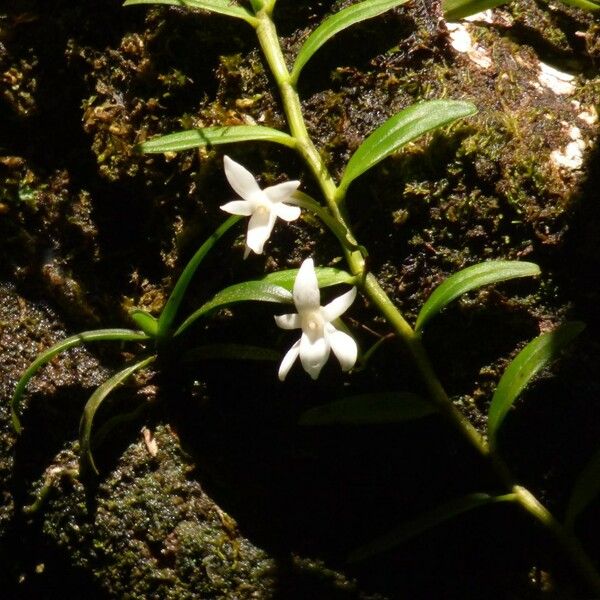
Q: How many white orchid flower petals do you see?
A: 11